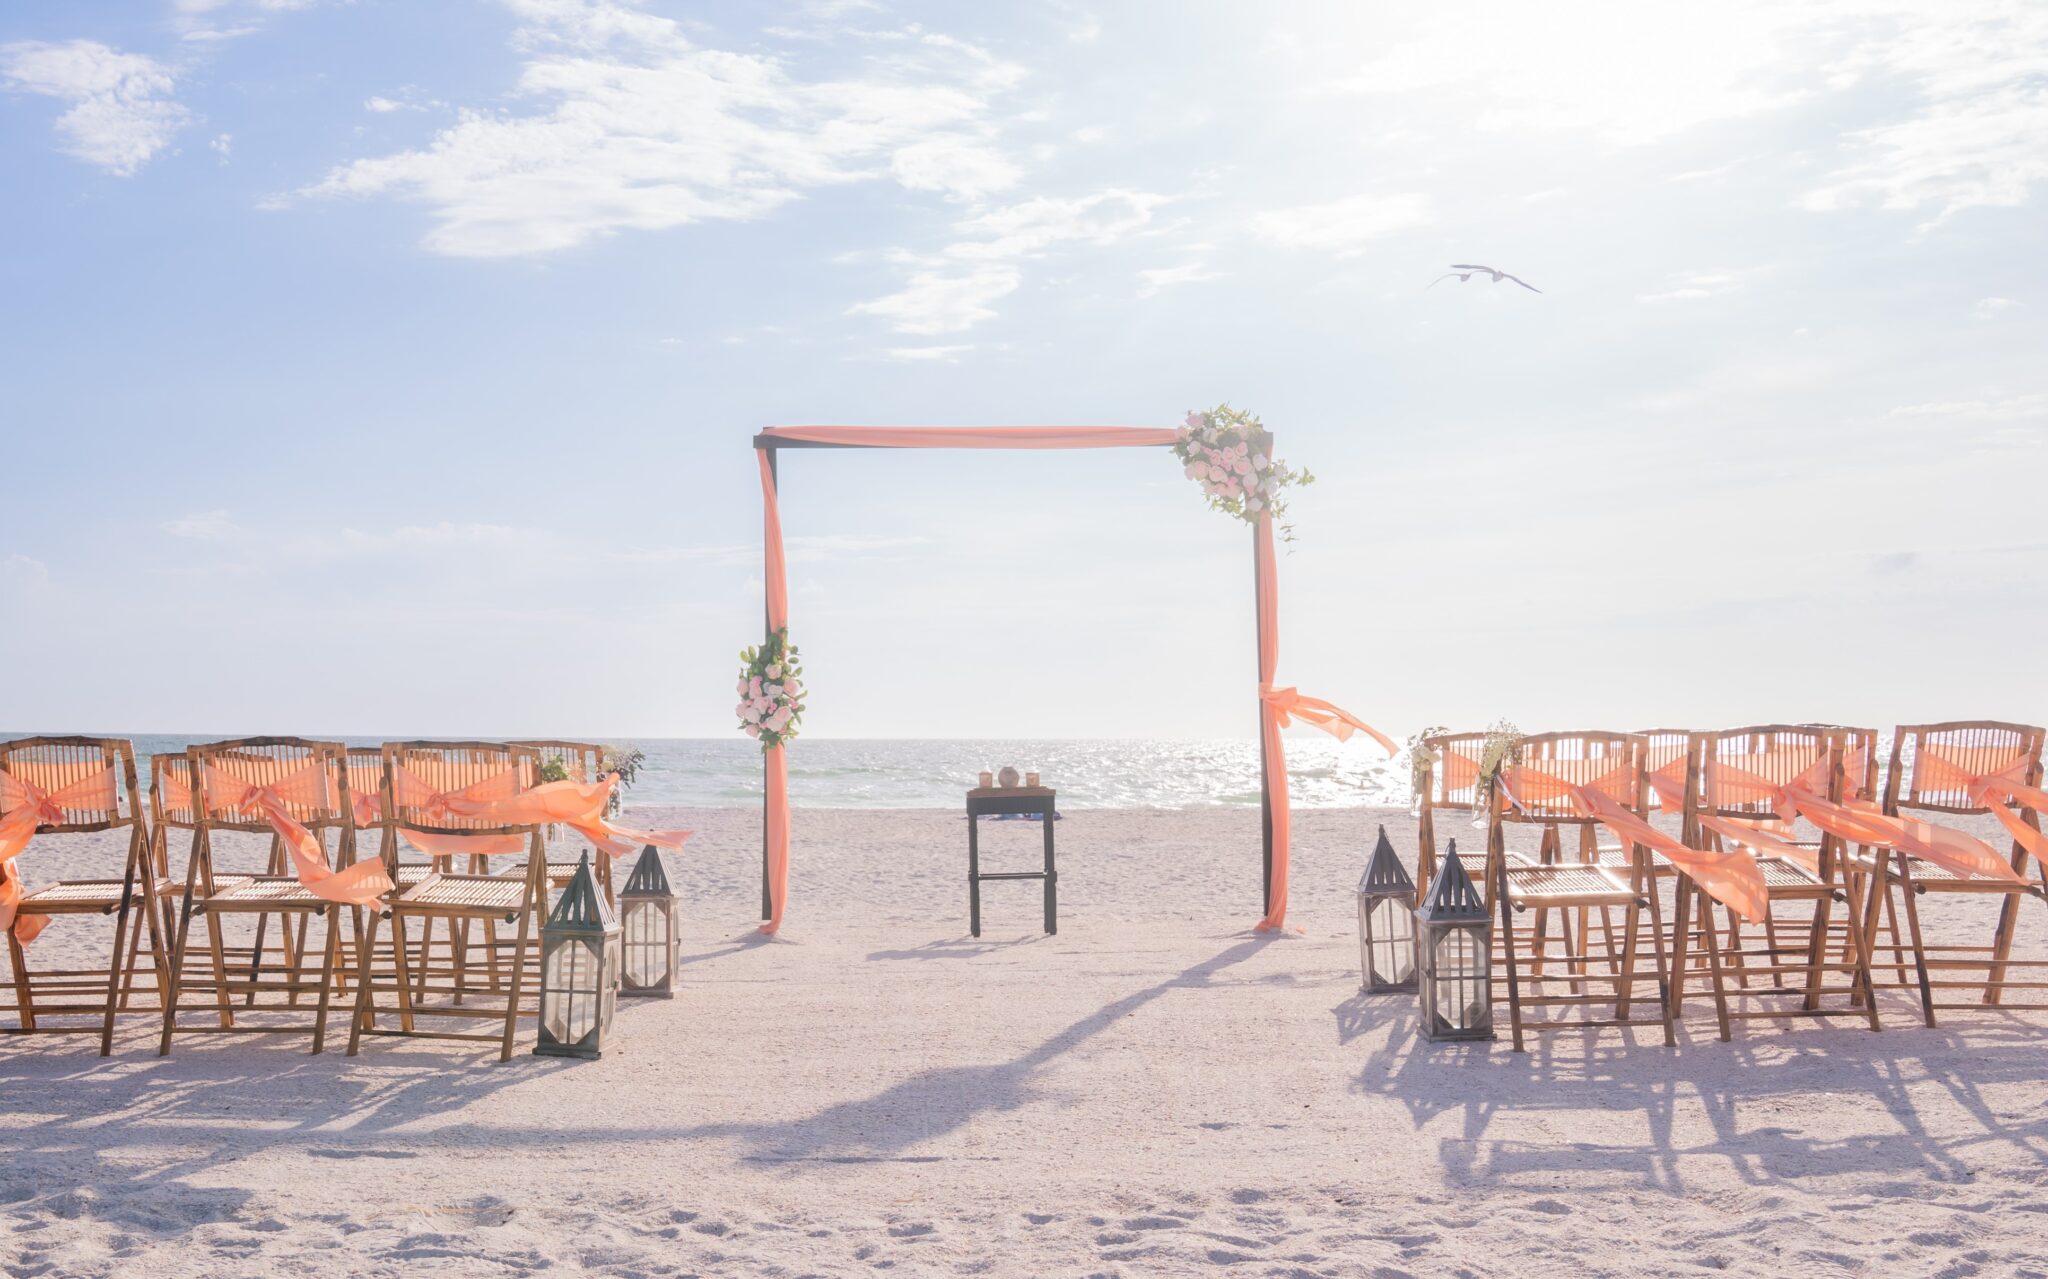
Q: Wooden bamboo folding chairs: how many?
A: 12